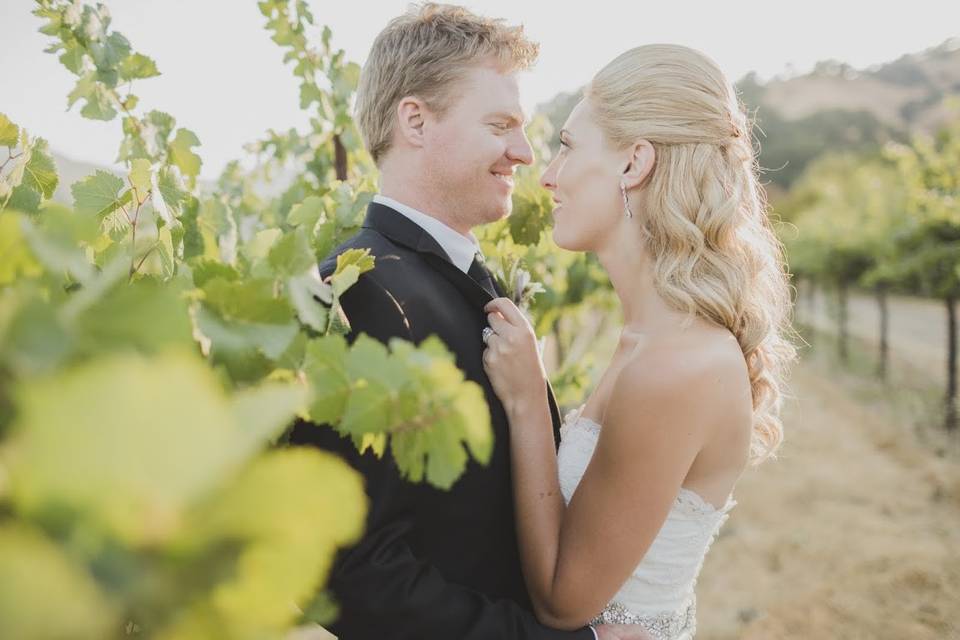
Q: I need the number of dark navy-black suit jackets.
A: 1